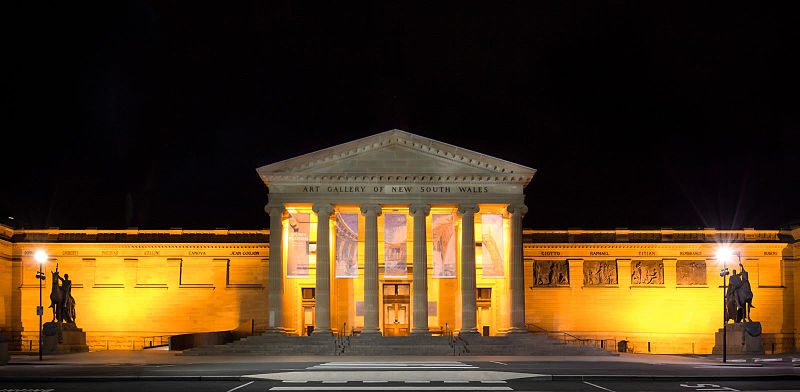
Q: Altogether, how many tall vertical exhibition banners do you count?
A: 5